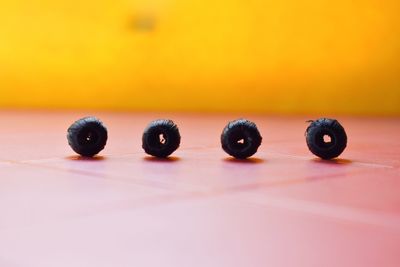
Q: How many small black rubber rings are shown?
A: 4